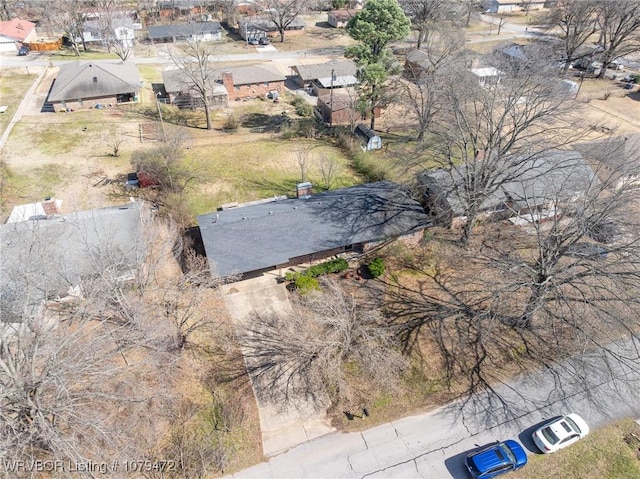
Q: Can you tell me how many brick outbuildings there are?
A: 1